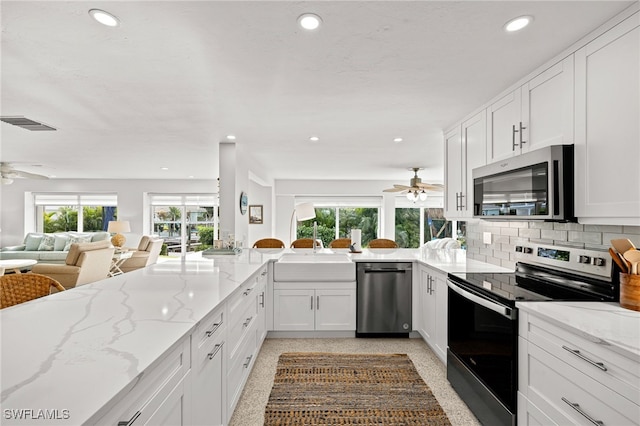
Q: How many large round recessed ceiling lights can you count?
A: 3